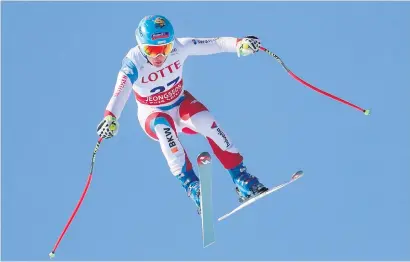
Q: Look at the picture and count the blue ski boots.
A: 2